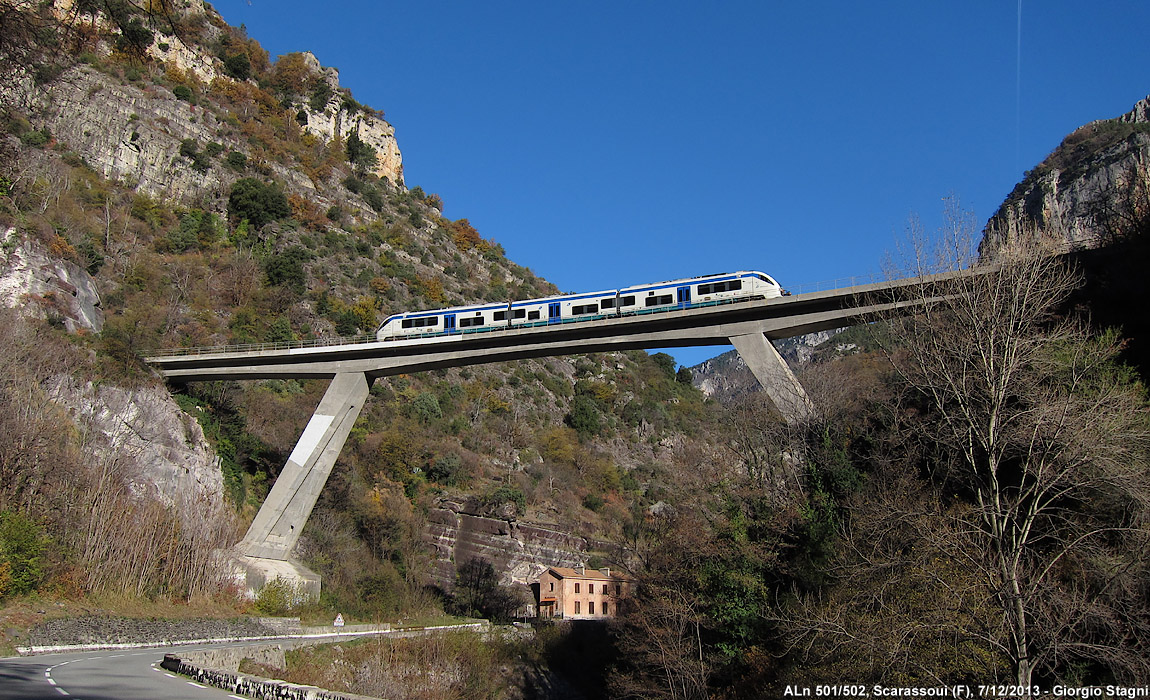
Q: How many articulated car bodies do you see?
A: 3